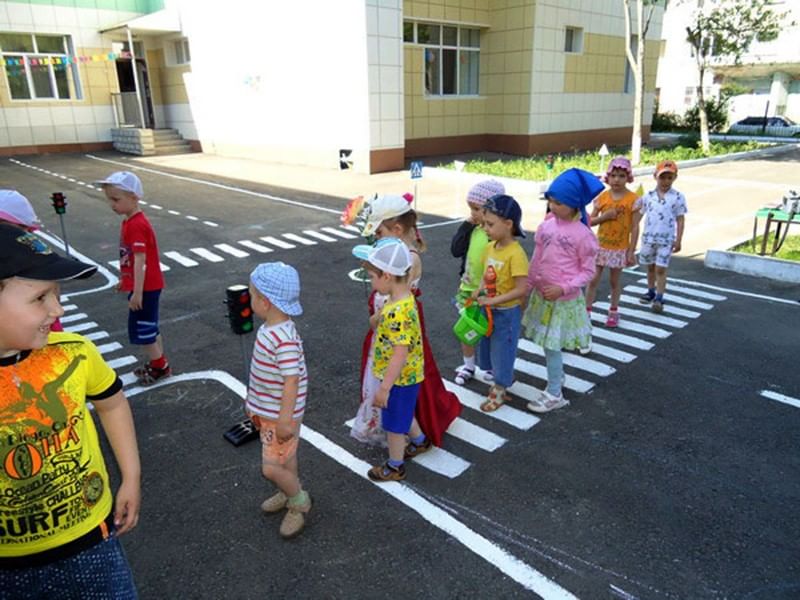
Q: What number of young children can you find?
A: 11